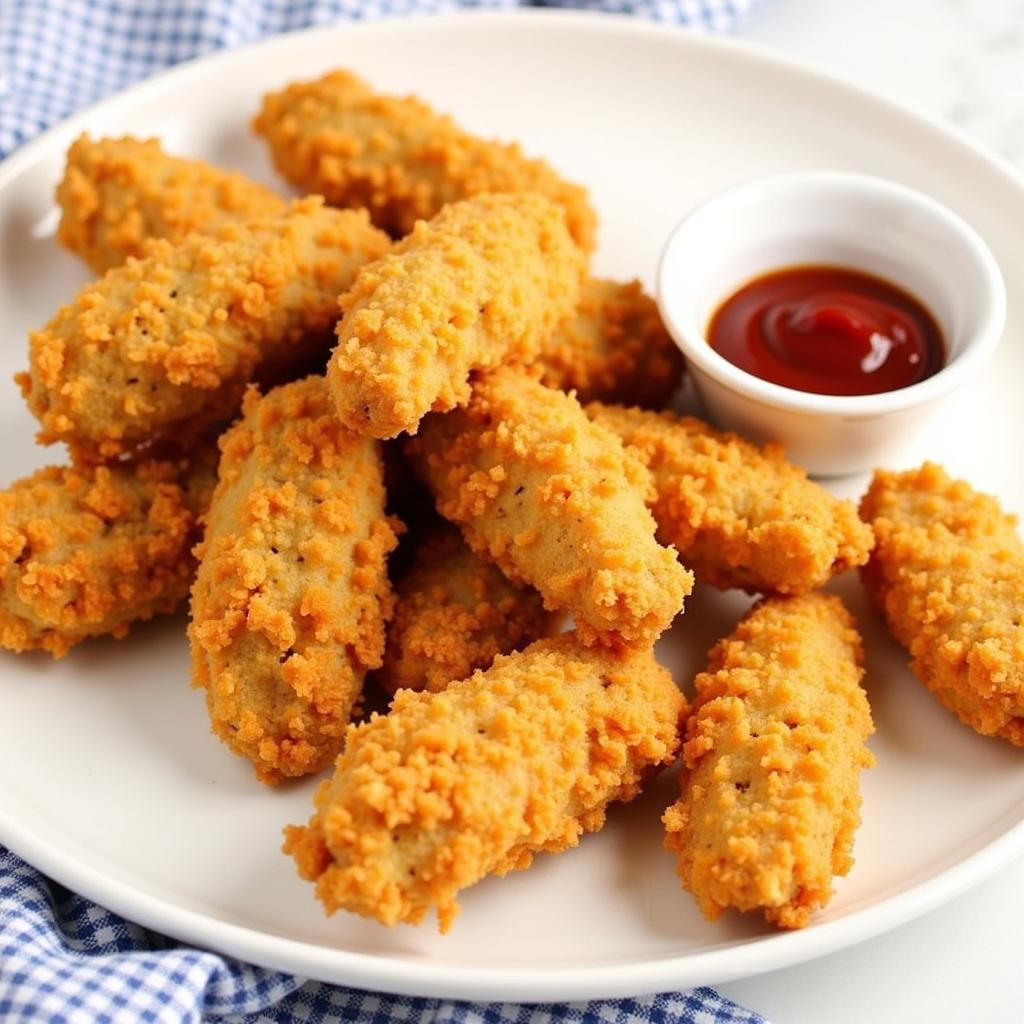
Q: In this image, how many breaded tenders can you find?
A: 13